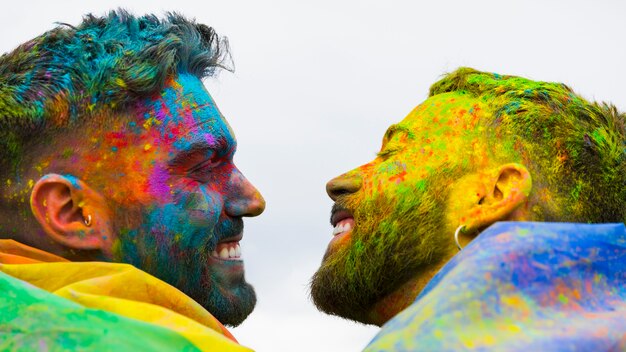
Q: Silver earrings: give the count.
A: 2